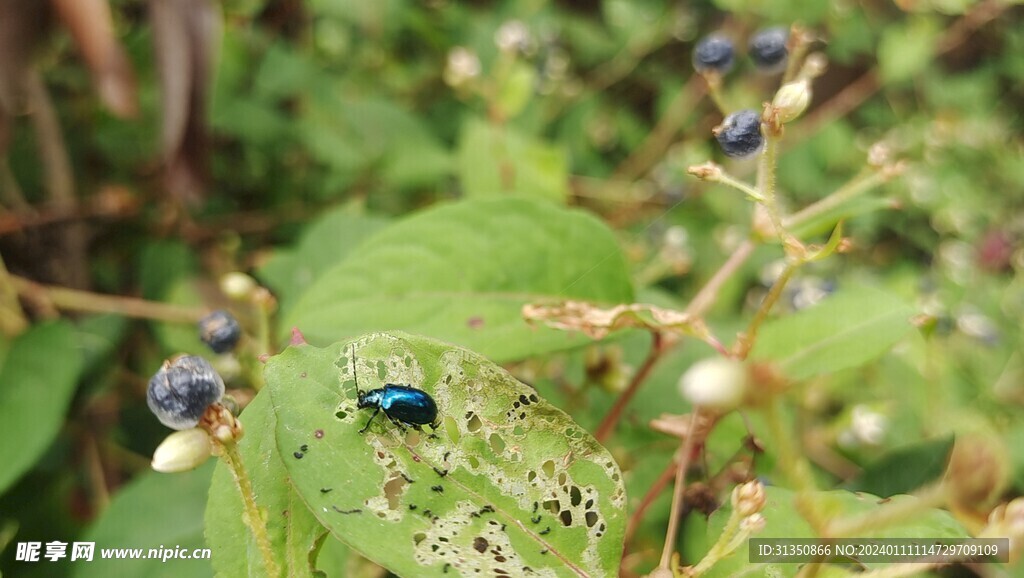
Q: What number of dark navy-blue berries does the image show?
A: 5